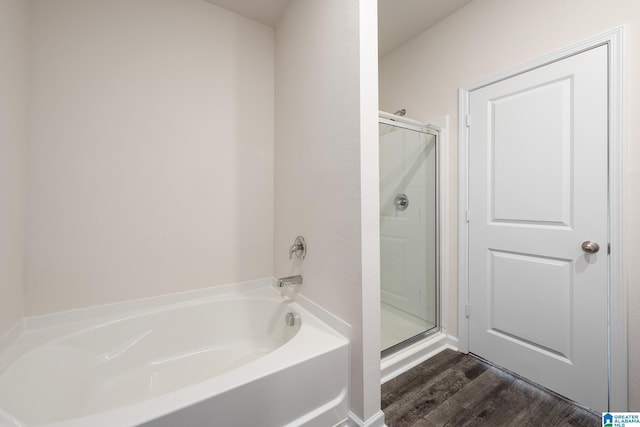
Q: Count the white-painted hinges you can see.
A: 3